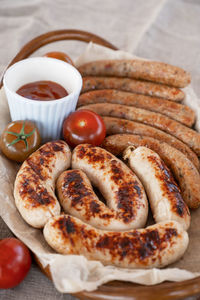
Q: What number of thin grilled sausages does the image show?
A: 6